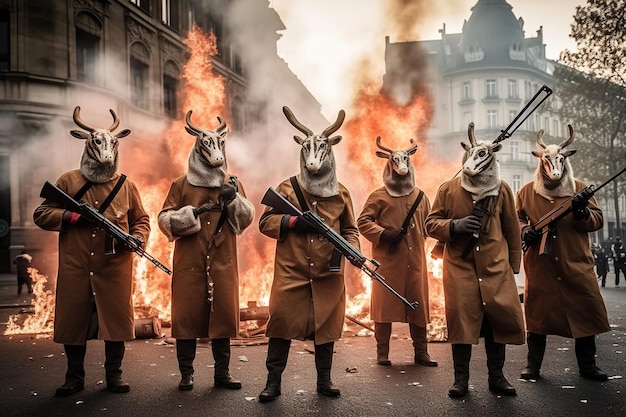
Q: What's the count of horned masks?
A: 6